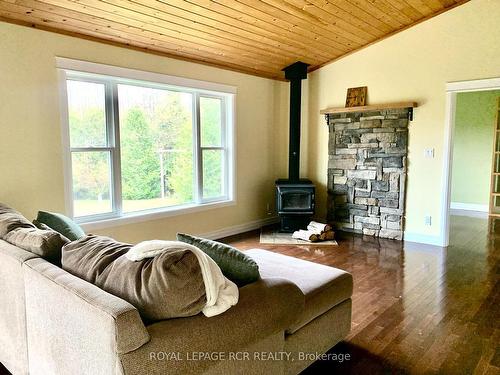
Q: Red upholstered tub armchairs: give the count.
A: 0